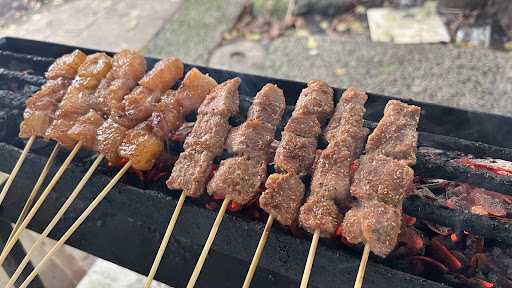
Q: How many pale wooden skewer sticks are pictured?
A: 10